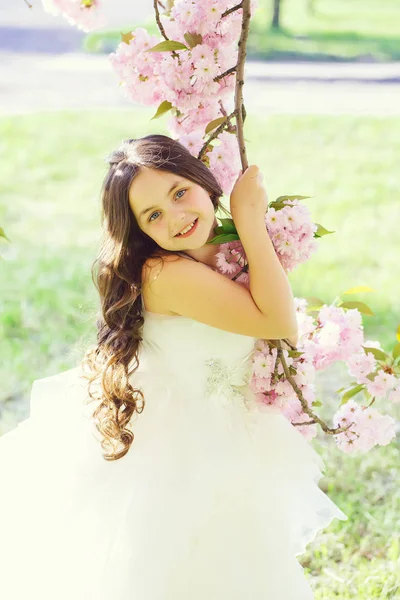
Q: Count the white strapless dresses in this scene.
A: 1